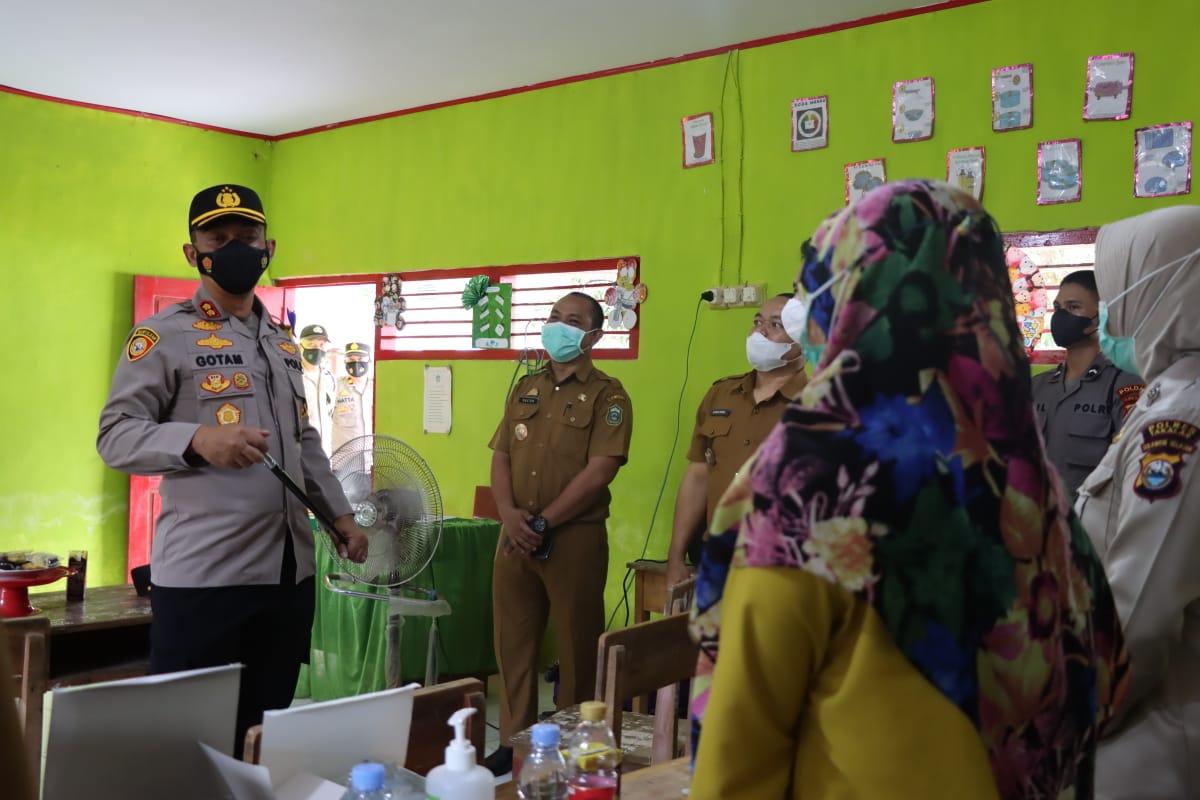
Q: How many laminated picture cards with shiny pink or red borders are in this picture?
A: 9